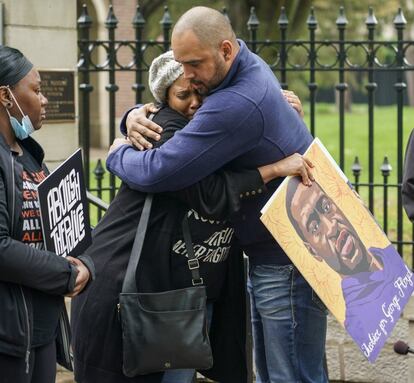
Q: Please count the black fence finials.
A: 14